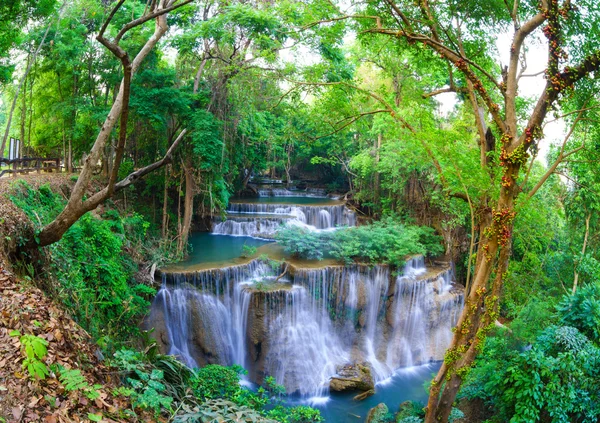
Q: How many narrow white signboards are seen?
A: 2